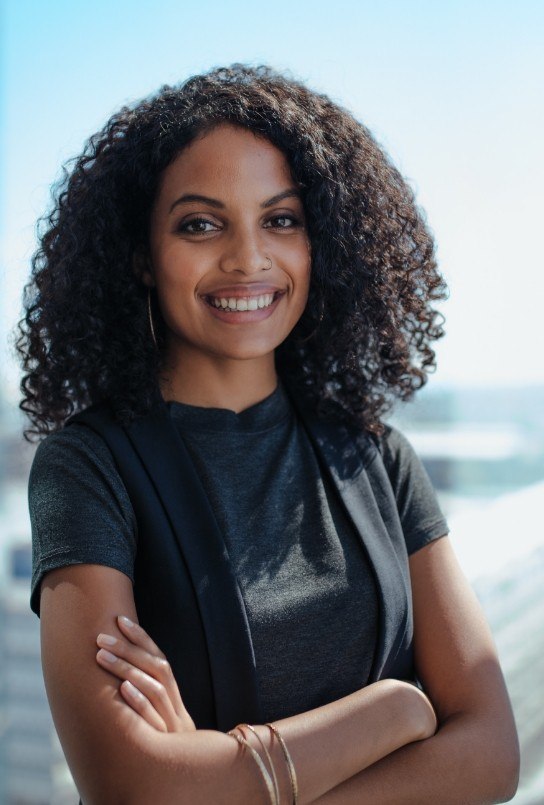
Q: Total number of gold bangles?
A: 3